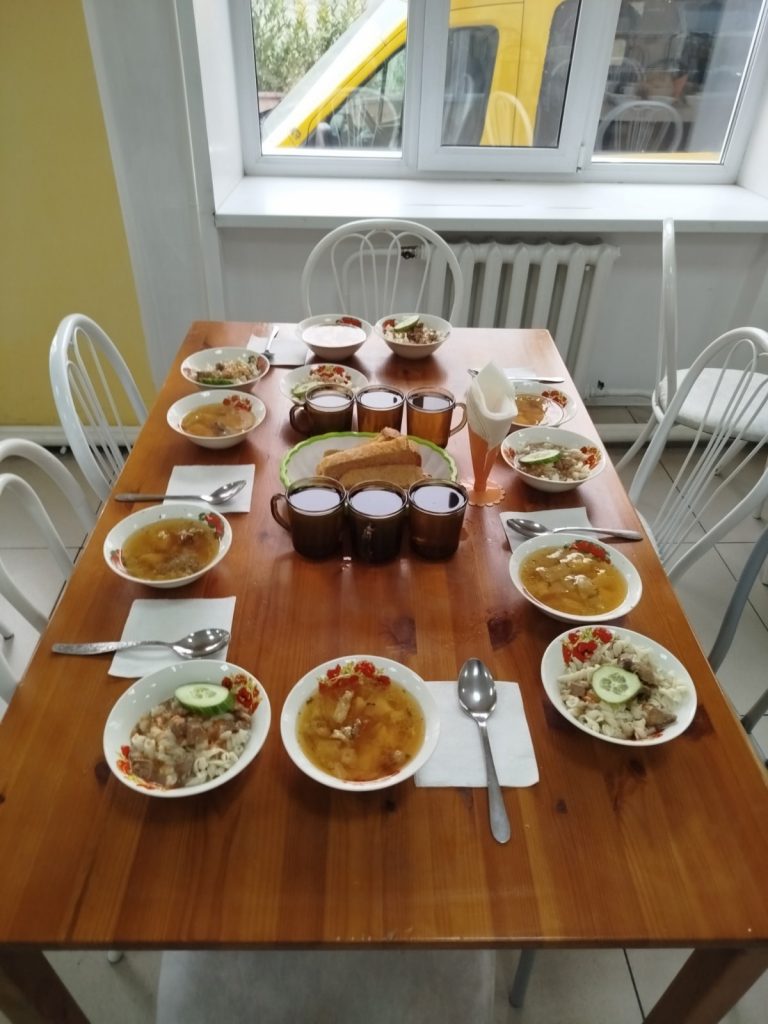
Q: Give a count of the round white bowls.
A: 12